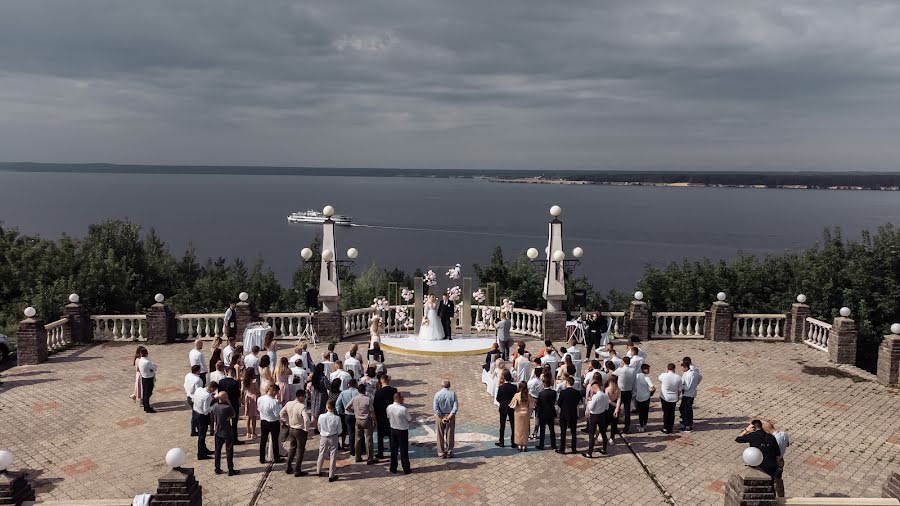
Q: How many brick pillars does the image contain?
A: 15